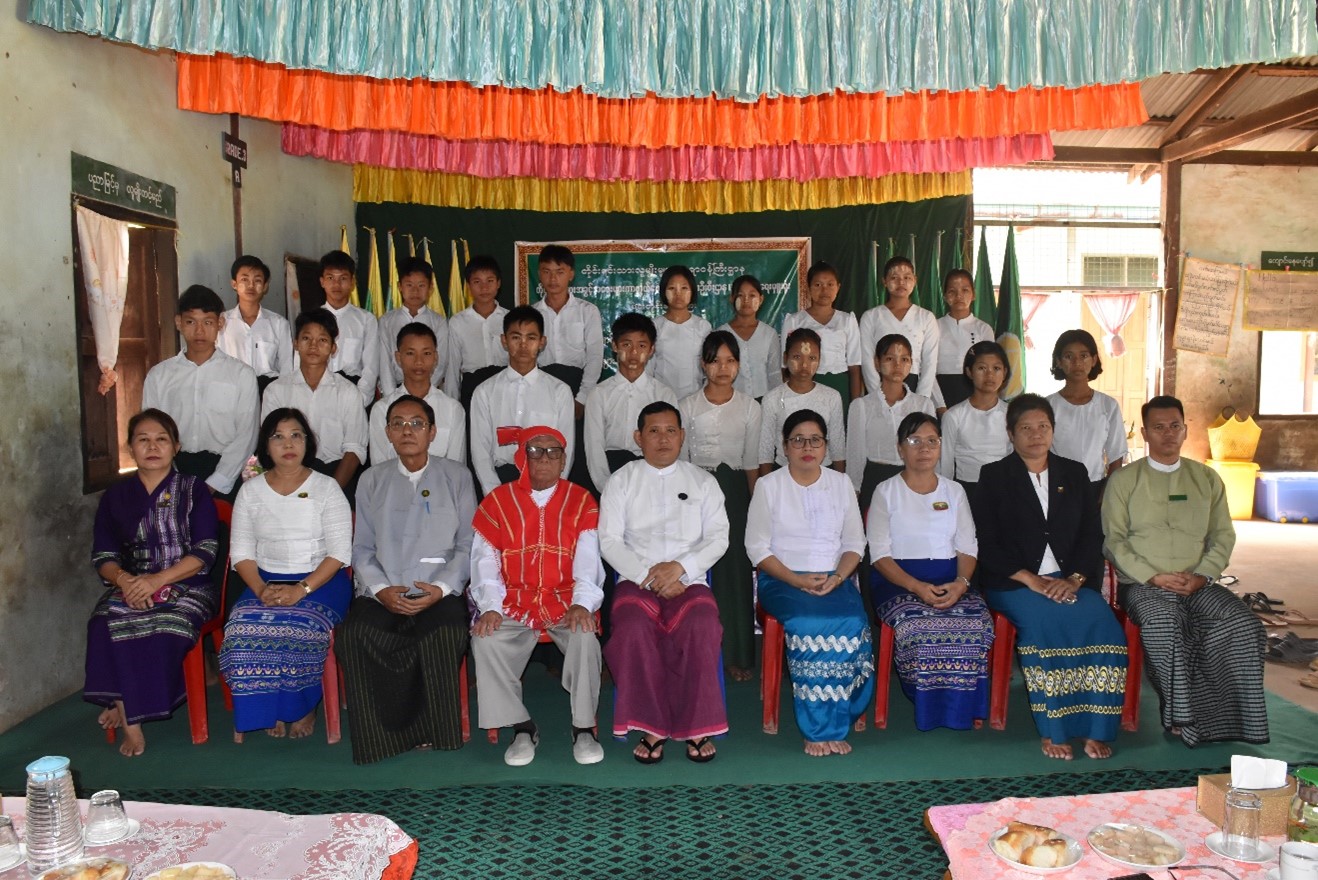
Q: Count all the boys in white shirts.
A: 10